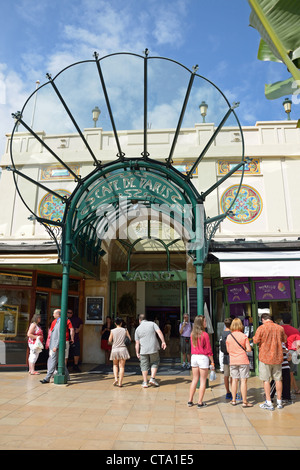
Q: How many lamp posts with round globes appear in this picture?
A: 3